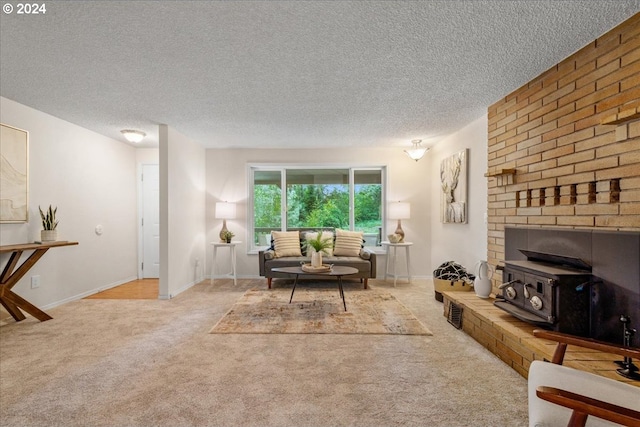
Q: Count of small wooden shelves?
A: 2